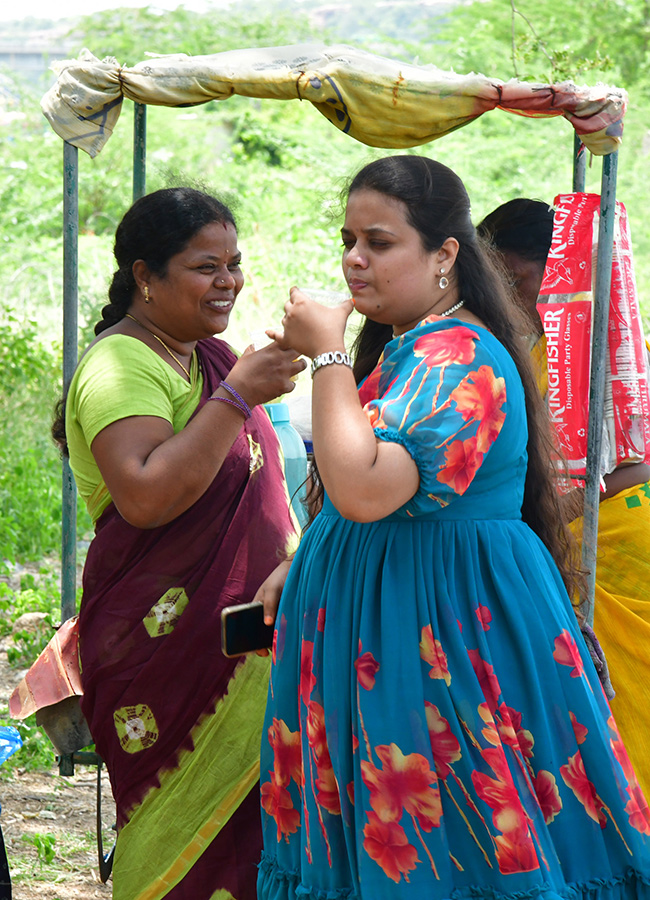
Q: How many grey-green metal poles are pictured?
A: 4